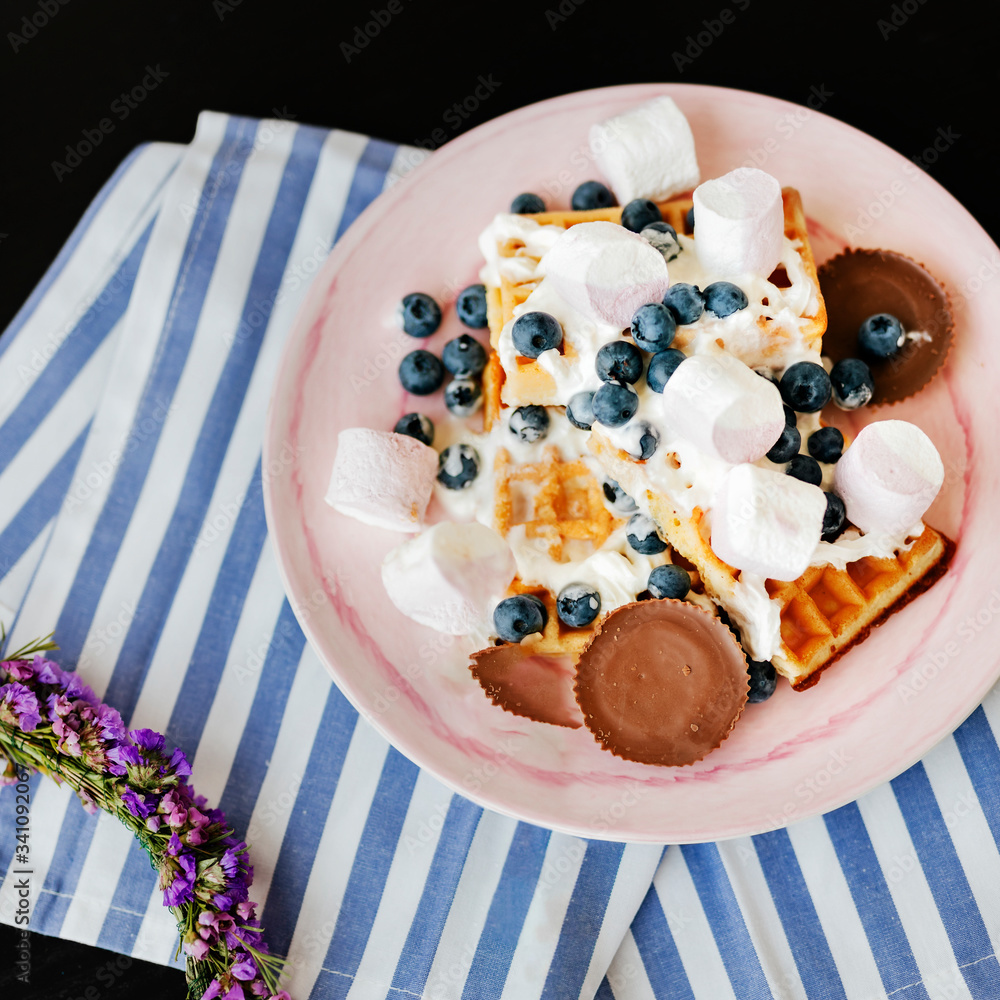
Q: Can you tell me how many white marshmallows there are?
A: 8